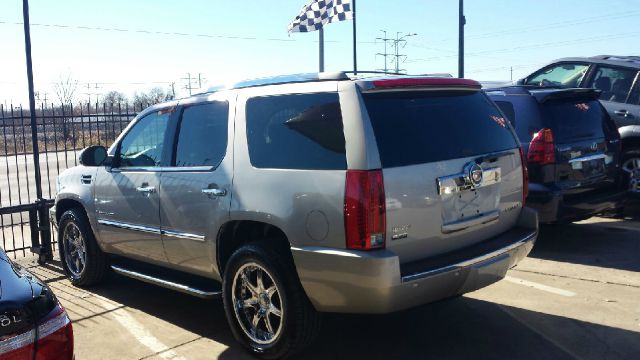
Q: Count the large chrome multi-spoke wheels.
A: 2